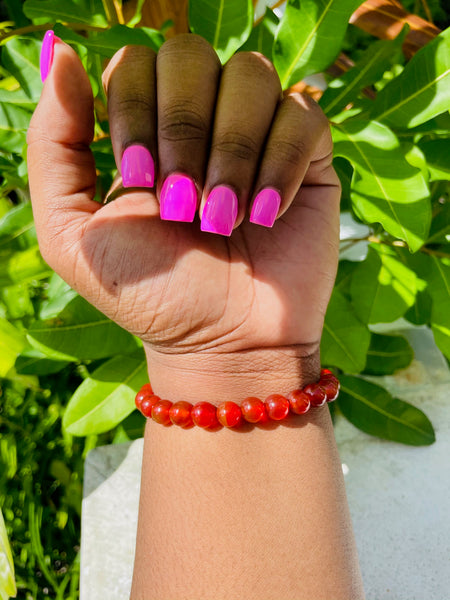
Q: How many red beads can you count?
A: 14